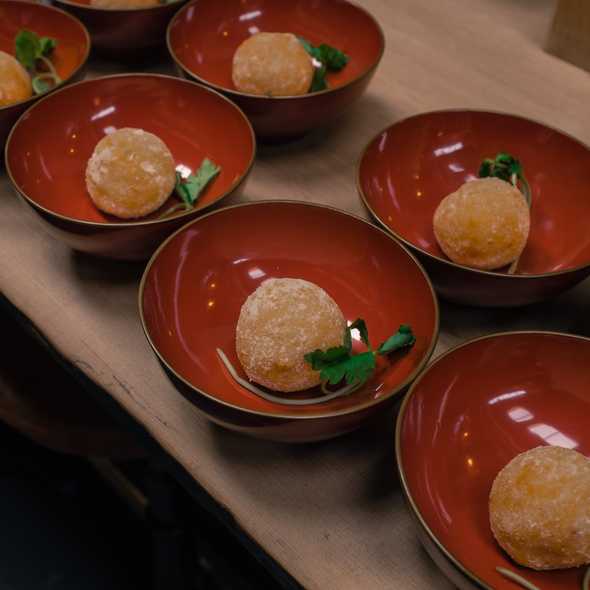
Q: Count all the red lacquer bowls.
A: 7